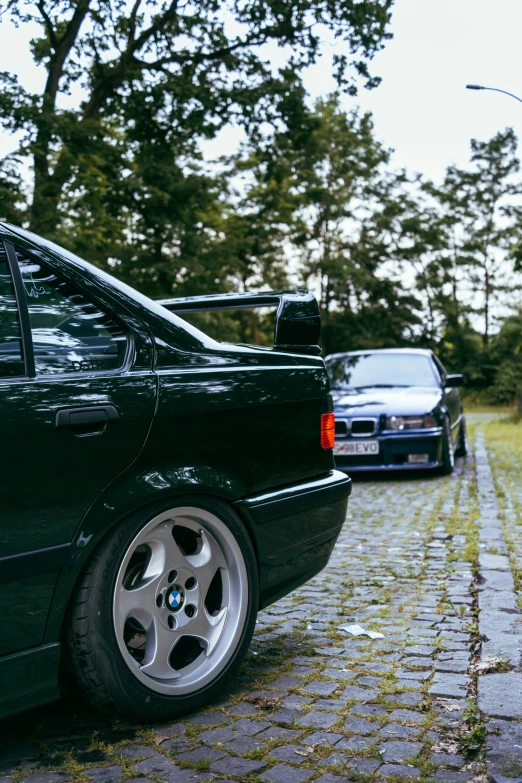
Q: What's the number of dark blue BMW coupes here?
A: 1